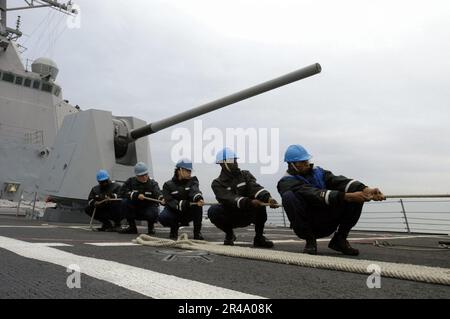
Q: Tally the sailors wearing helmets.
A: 5